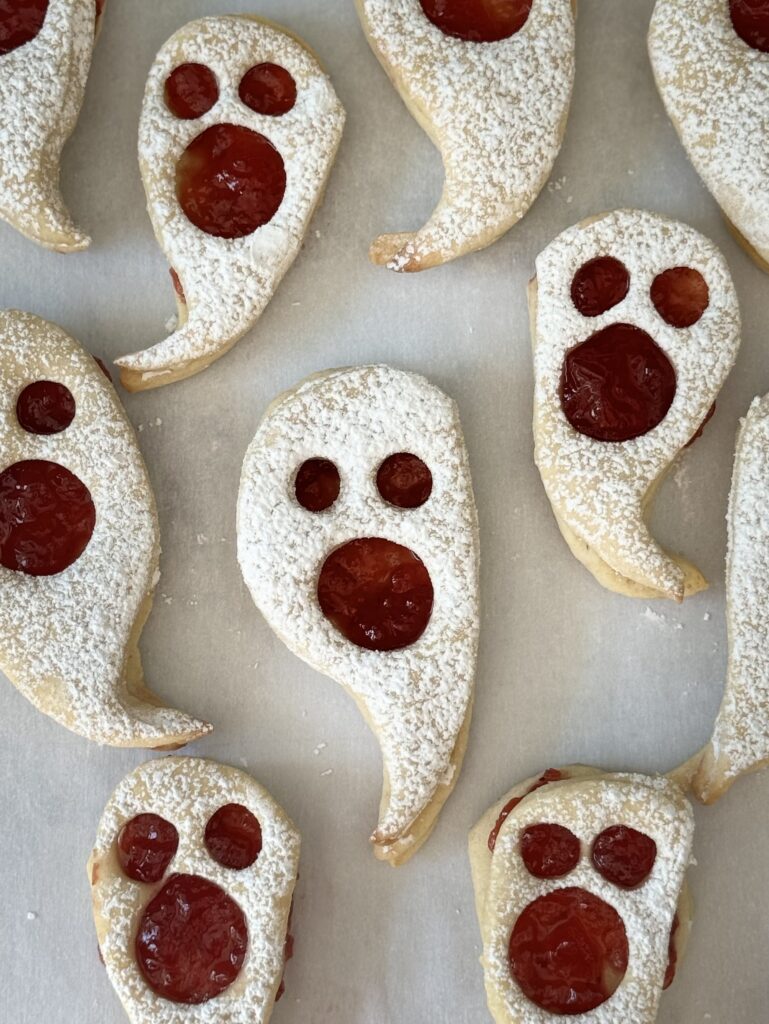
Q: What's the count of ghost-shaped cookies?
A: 10